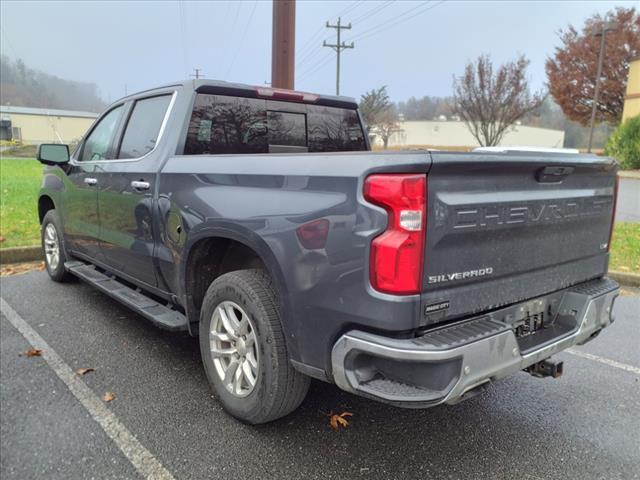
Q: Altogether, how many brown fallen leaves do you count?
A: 4